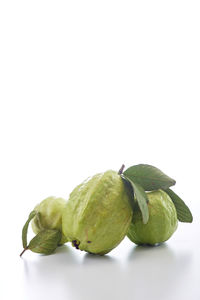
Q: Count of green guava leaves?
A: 5